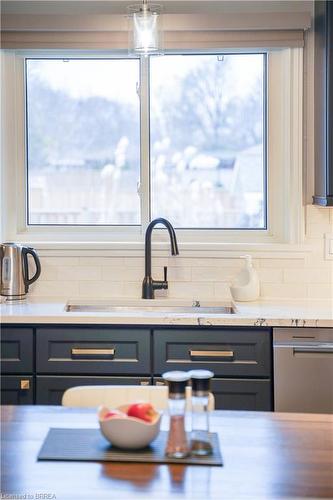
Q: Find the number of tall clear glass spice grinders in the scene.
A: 2